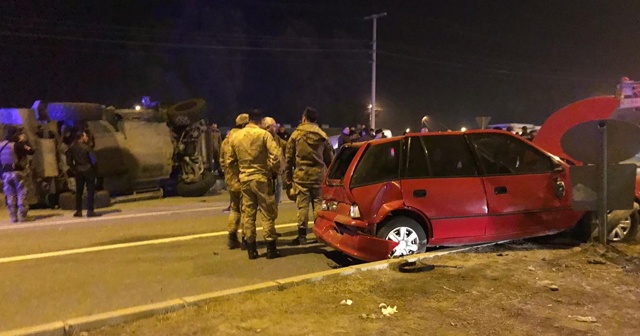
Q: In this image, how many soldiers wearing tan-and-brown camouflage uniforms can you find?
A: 3